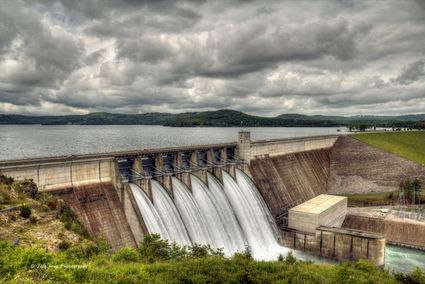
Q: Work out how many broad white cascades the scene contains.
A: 7